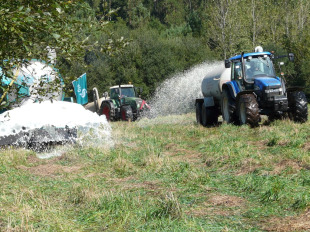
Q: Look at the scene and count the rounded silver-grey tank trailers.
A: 1